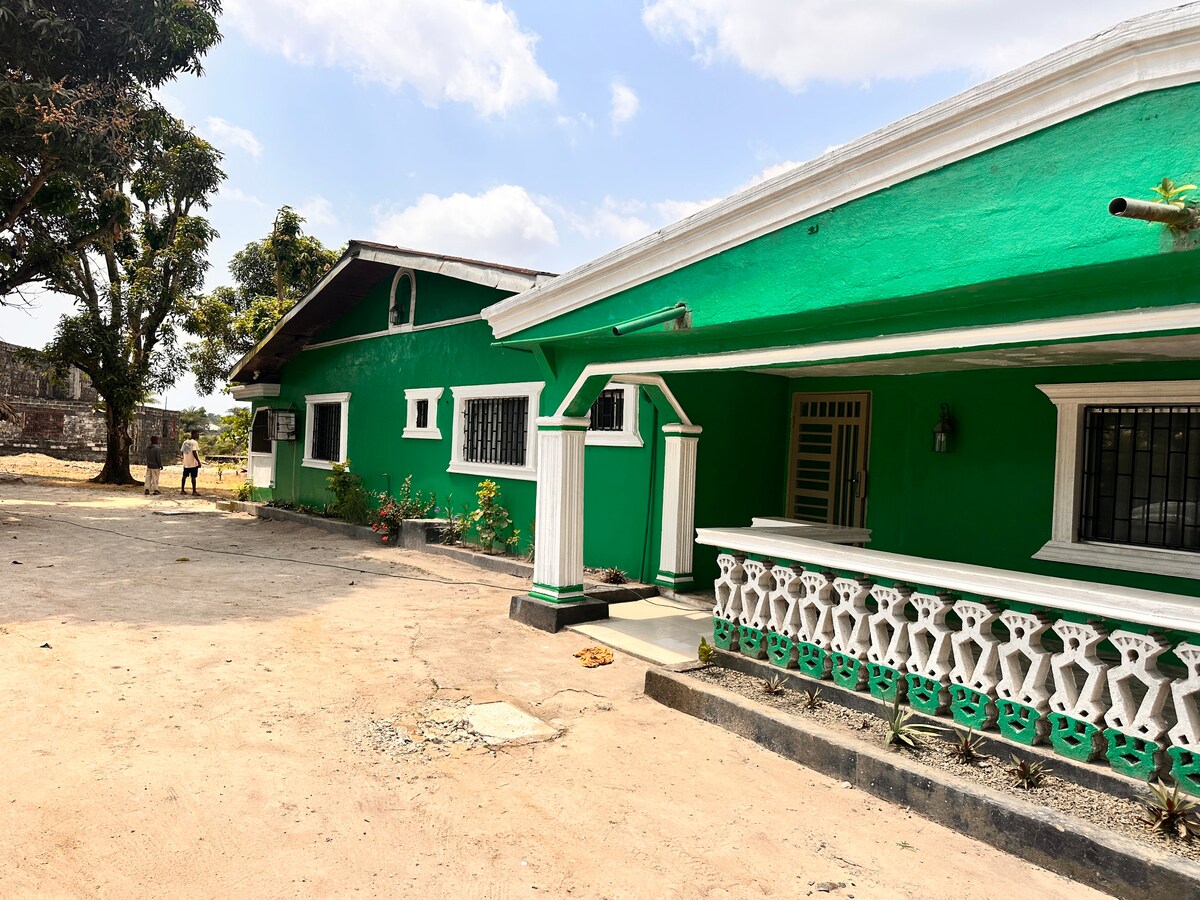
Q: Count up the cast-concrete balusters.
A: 12